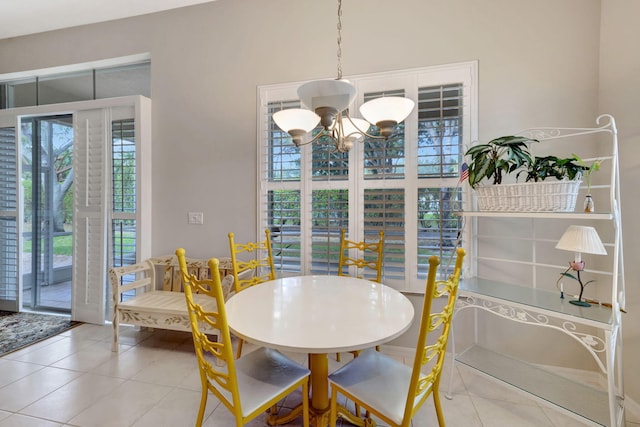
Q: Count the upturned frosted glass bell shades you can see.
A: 4